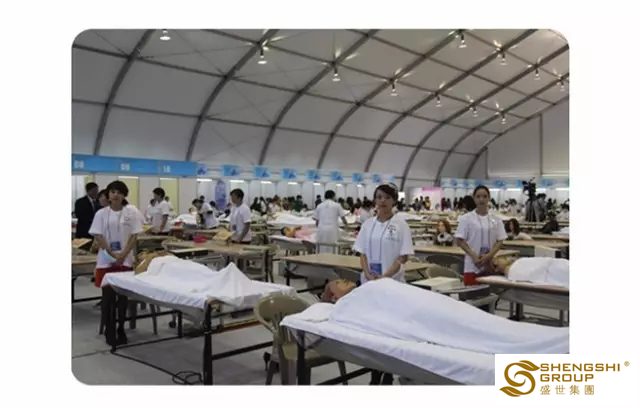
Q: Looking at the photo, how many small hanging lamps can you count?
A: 11